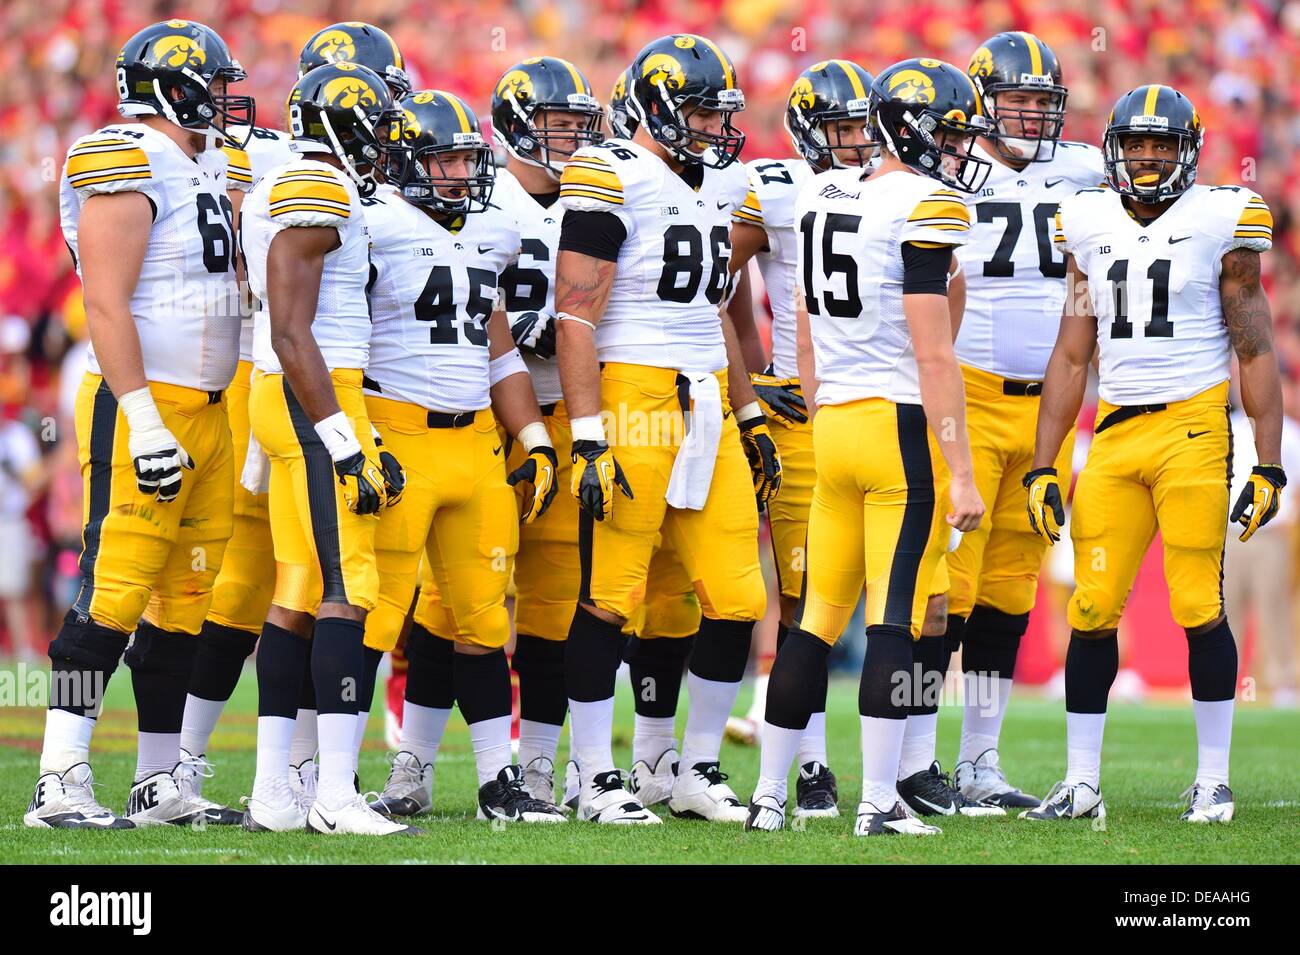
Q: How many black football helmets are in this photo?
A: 11